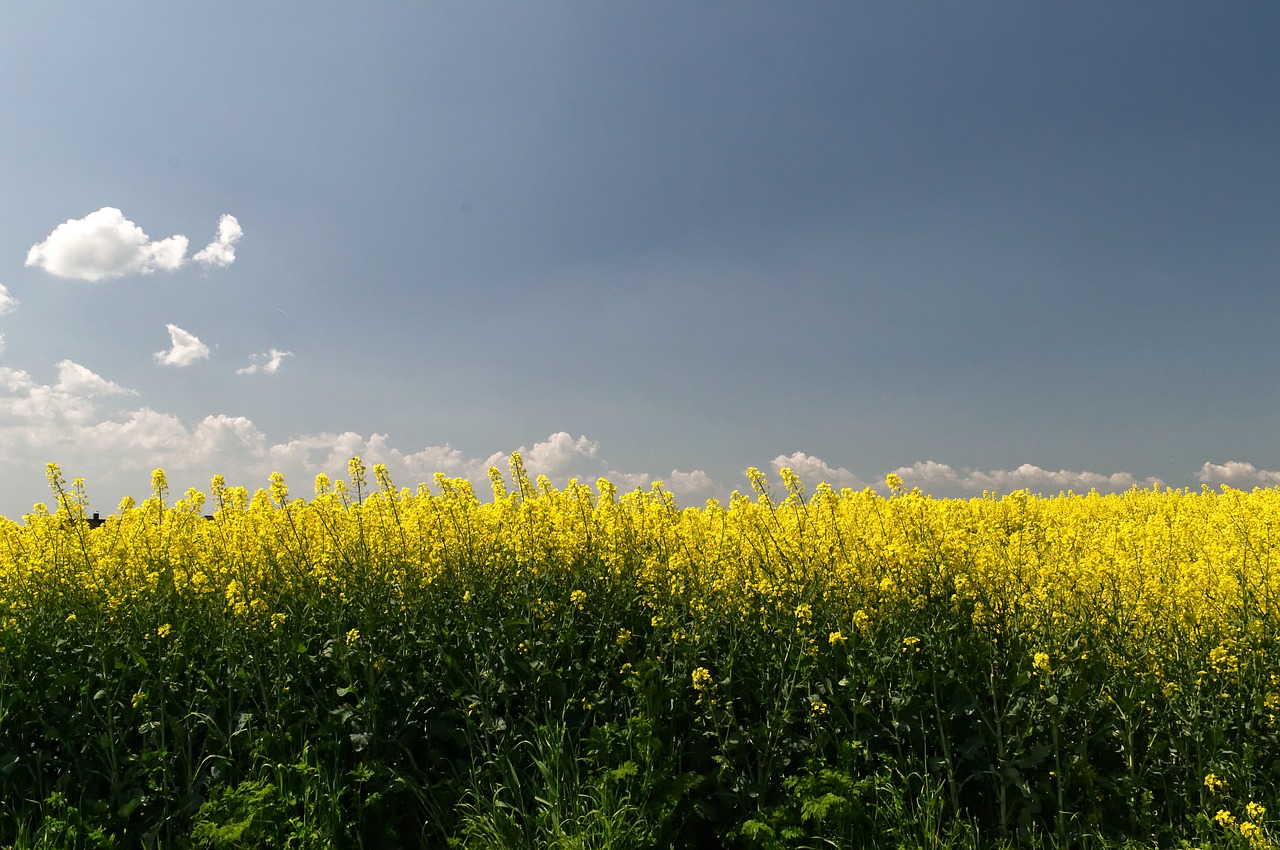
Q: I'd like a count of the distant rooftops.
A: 2